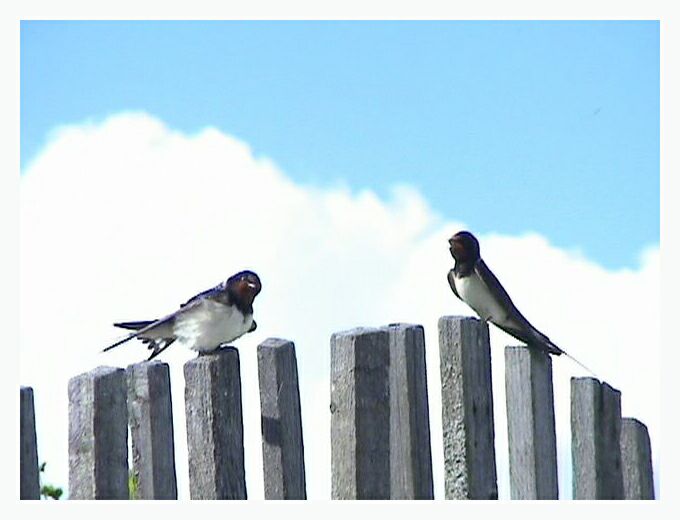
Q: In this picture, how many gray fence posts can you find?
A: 11